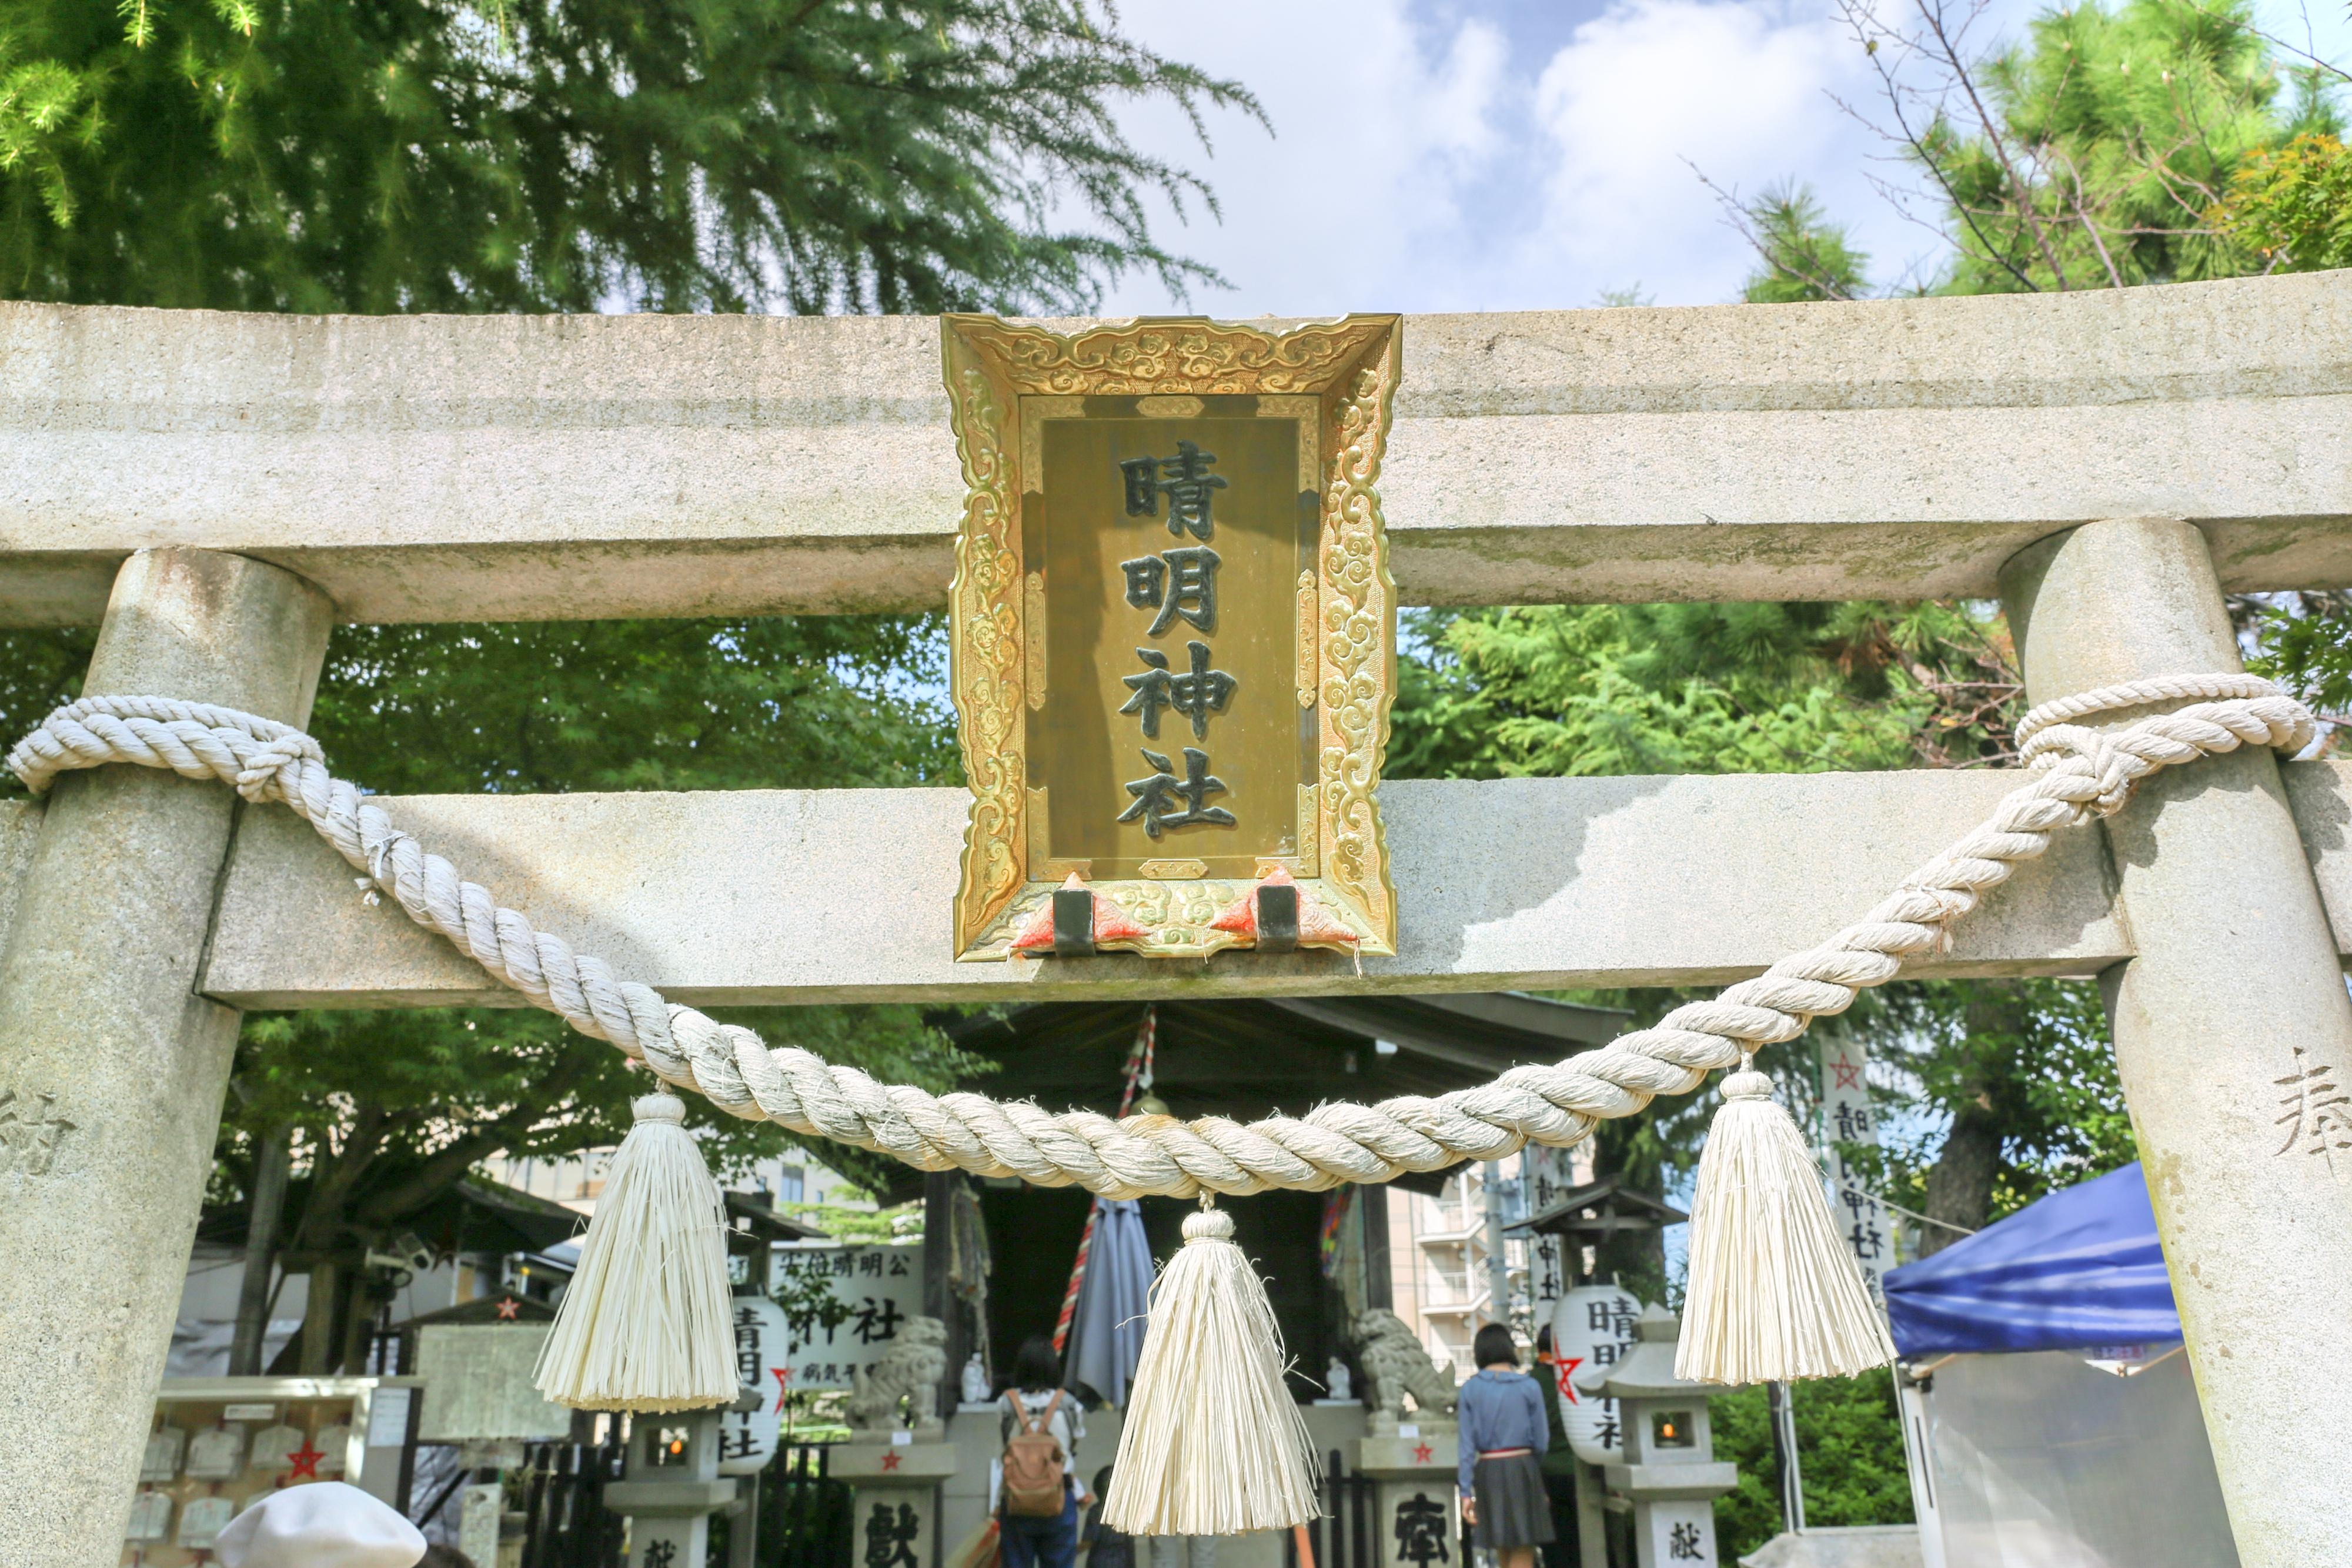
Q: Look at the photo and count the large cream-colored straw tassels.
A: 3